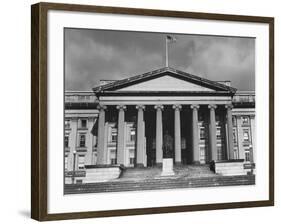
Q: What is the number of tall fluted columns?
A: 8